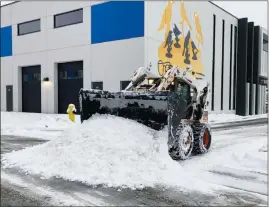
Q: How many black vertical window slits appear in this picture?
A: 4